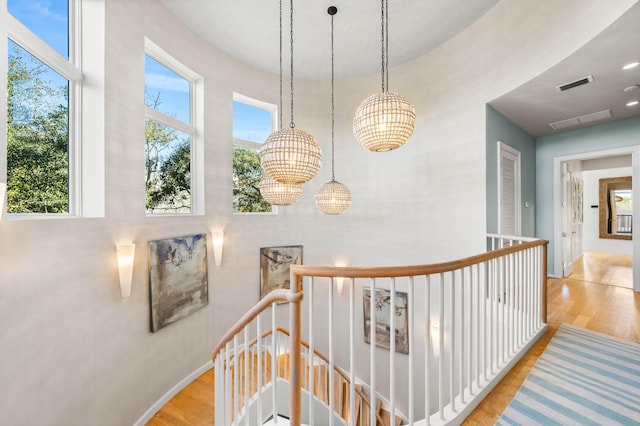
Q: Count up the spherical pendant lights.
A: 4